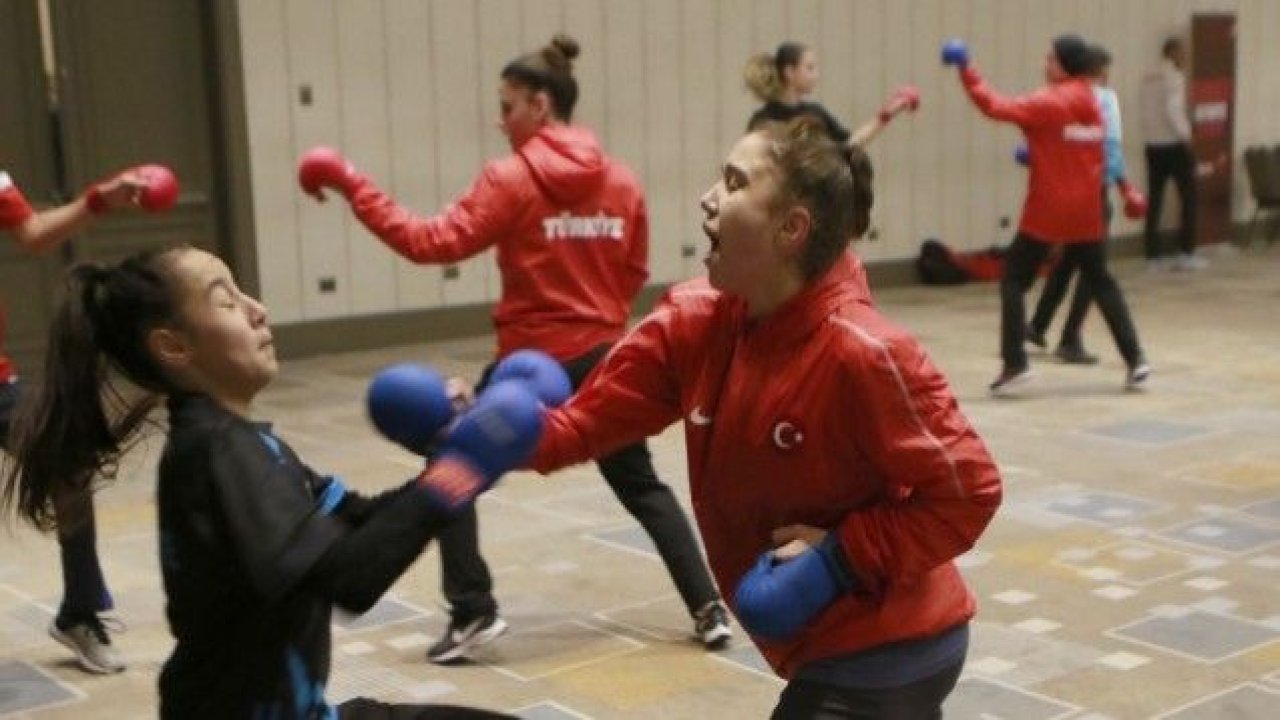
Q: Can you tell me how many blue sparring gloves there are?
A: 6